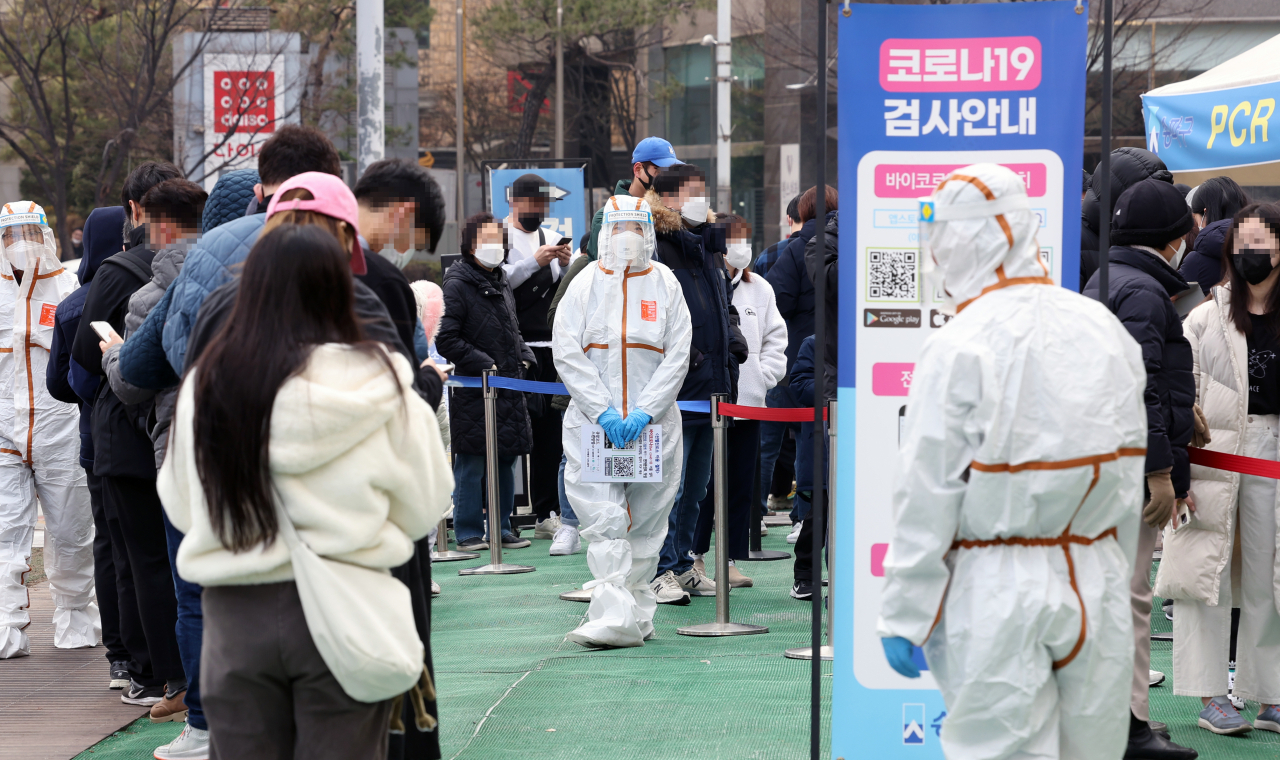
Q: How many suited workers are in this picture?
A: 3